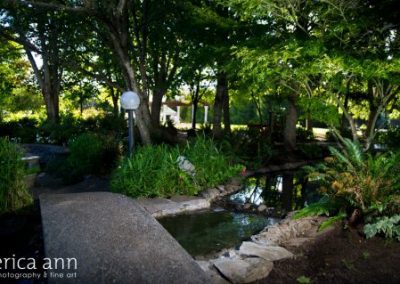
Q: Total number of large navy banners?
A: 0